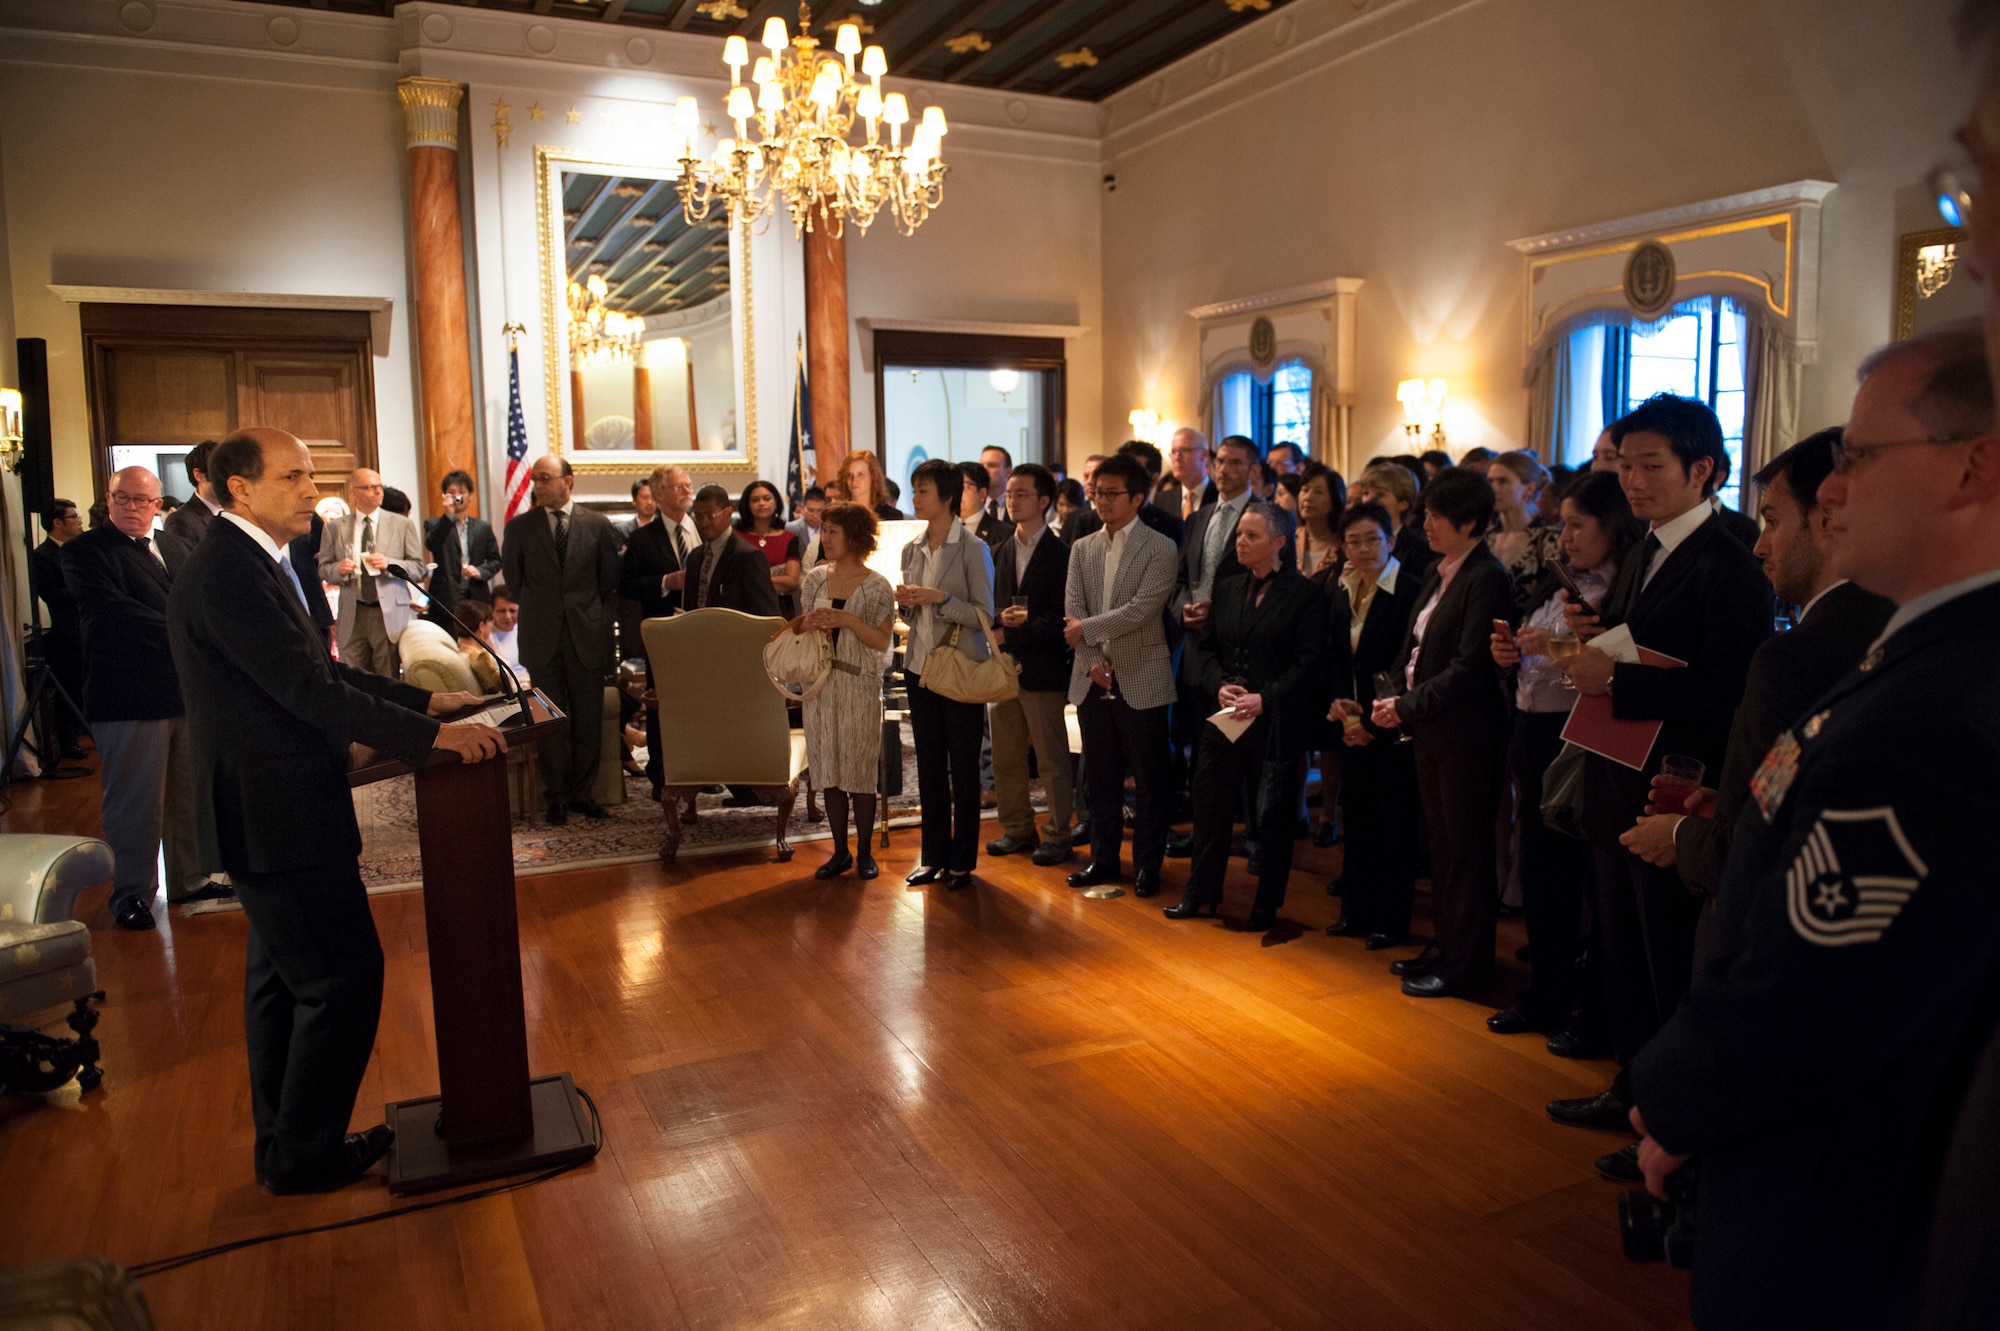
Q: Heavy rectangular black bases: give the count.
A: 1